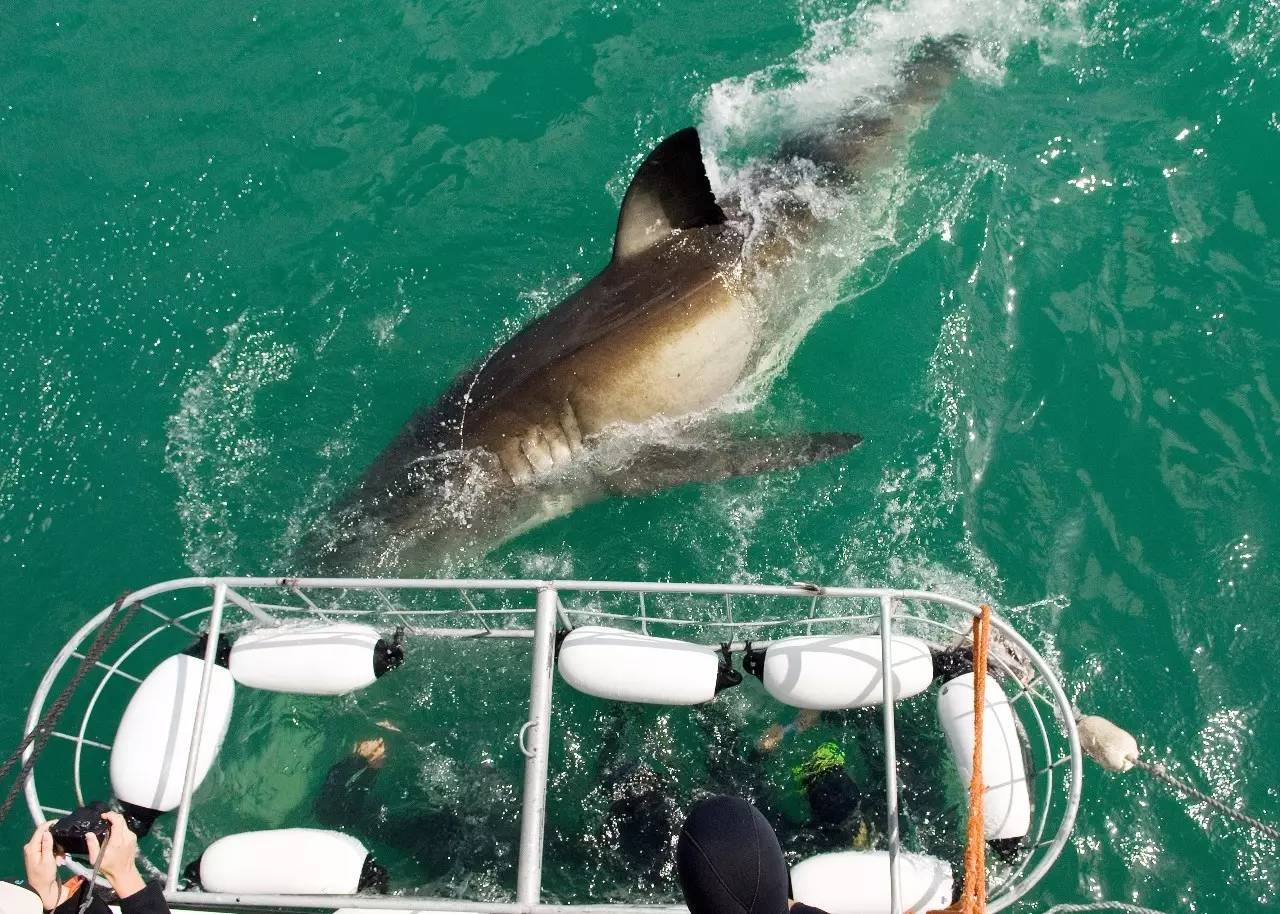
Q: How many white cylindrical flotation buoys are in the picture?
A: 7